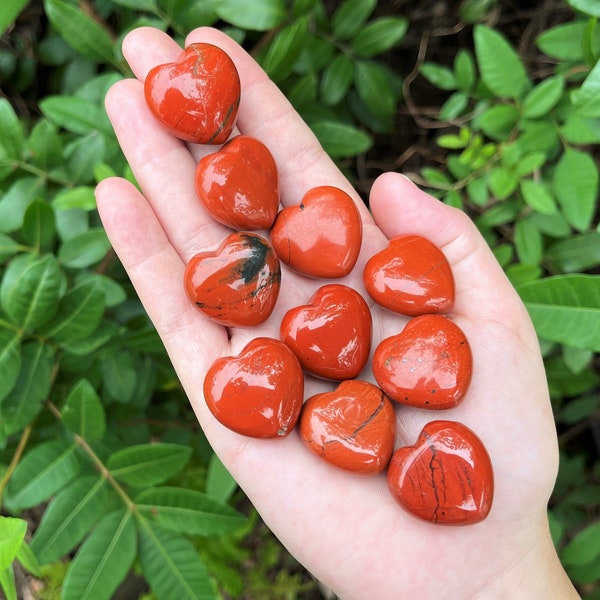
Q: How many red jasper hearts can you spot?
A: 10